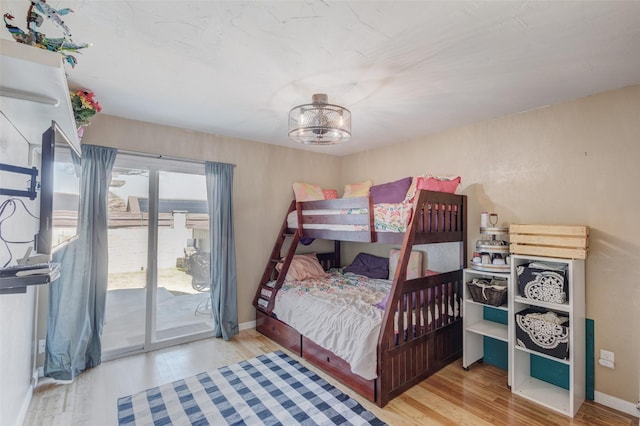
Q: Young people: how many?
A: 0